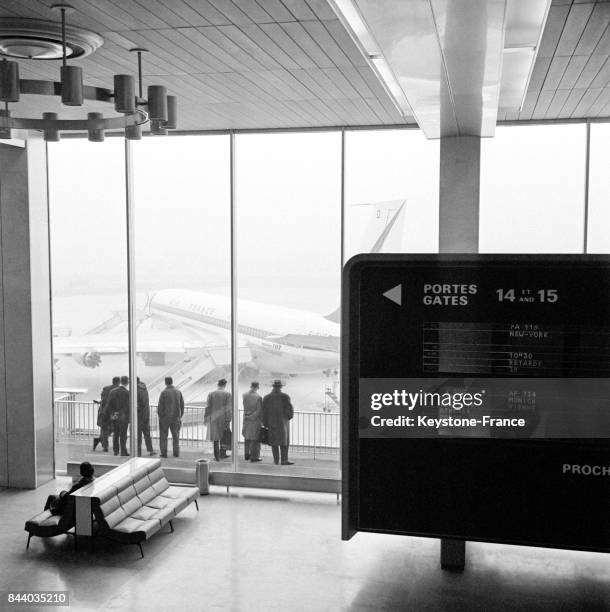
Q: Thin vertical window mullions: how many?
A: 4